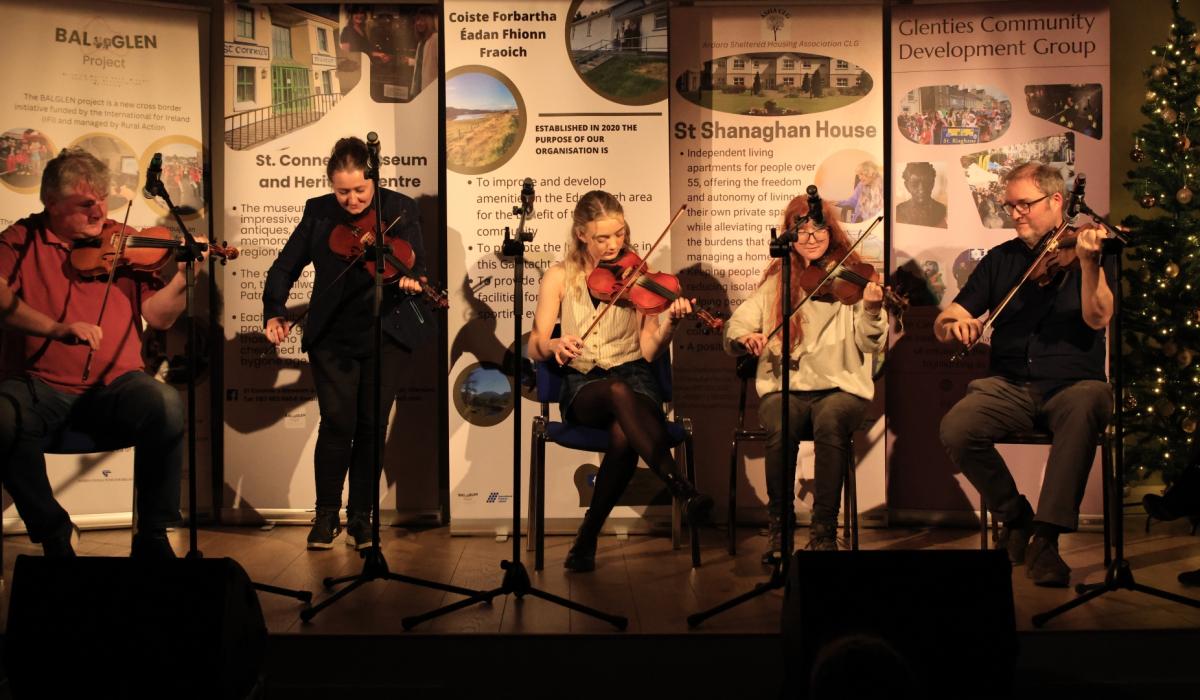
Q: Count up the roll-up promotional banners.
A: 5